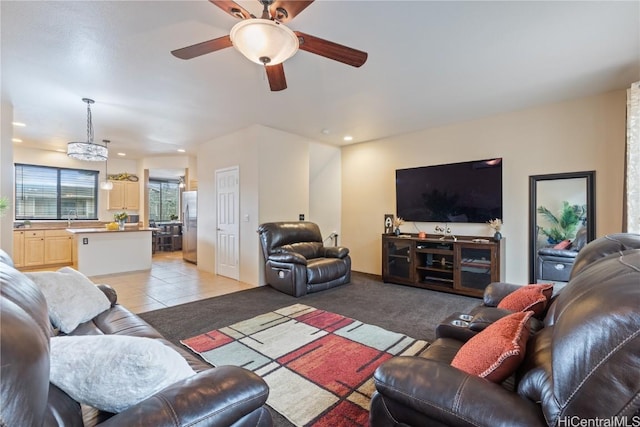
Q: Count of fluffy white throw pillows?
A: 2